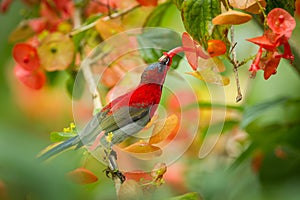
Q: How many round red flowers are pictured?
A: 3